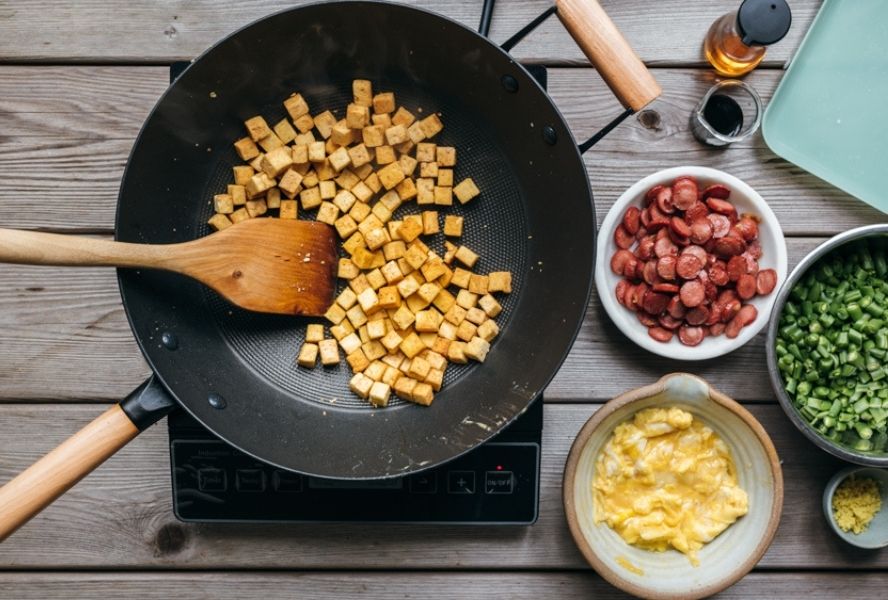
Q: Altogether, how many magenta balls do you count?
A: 0